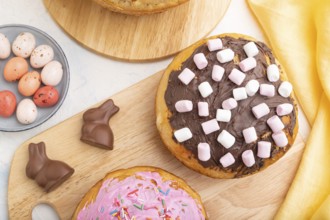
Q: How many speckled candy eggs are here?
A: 9